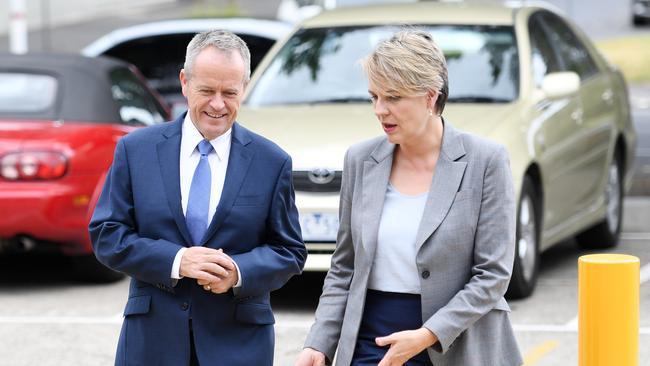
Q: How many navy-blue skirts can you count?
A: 1